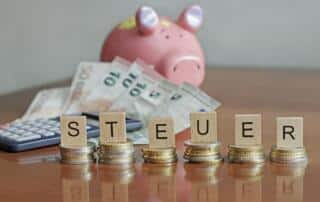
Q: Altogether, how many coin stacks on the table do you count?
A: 6